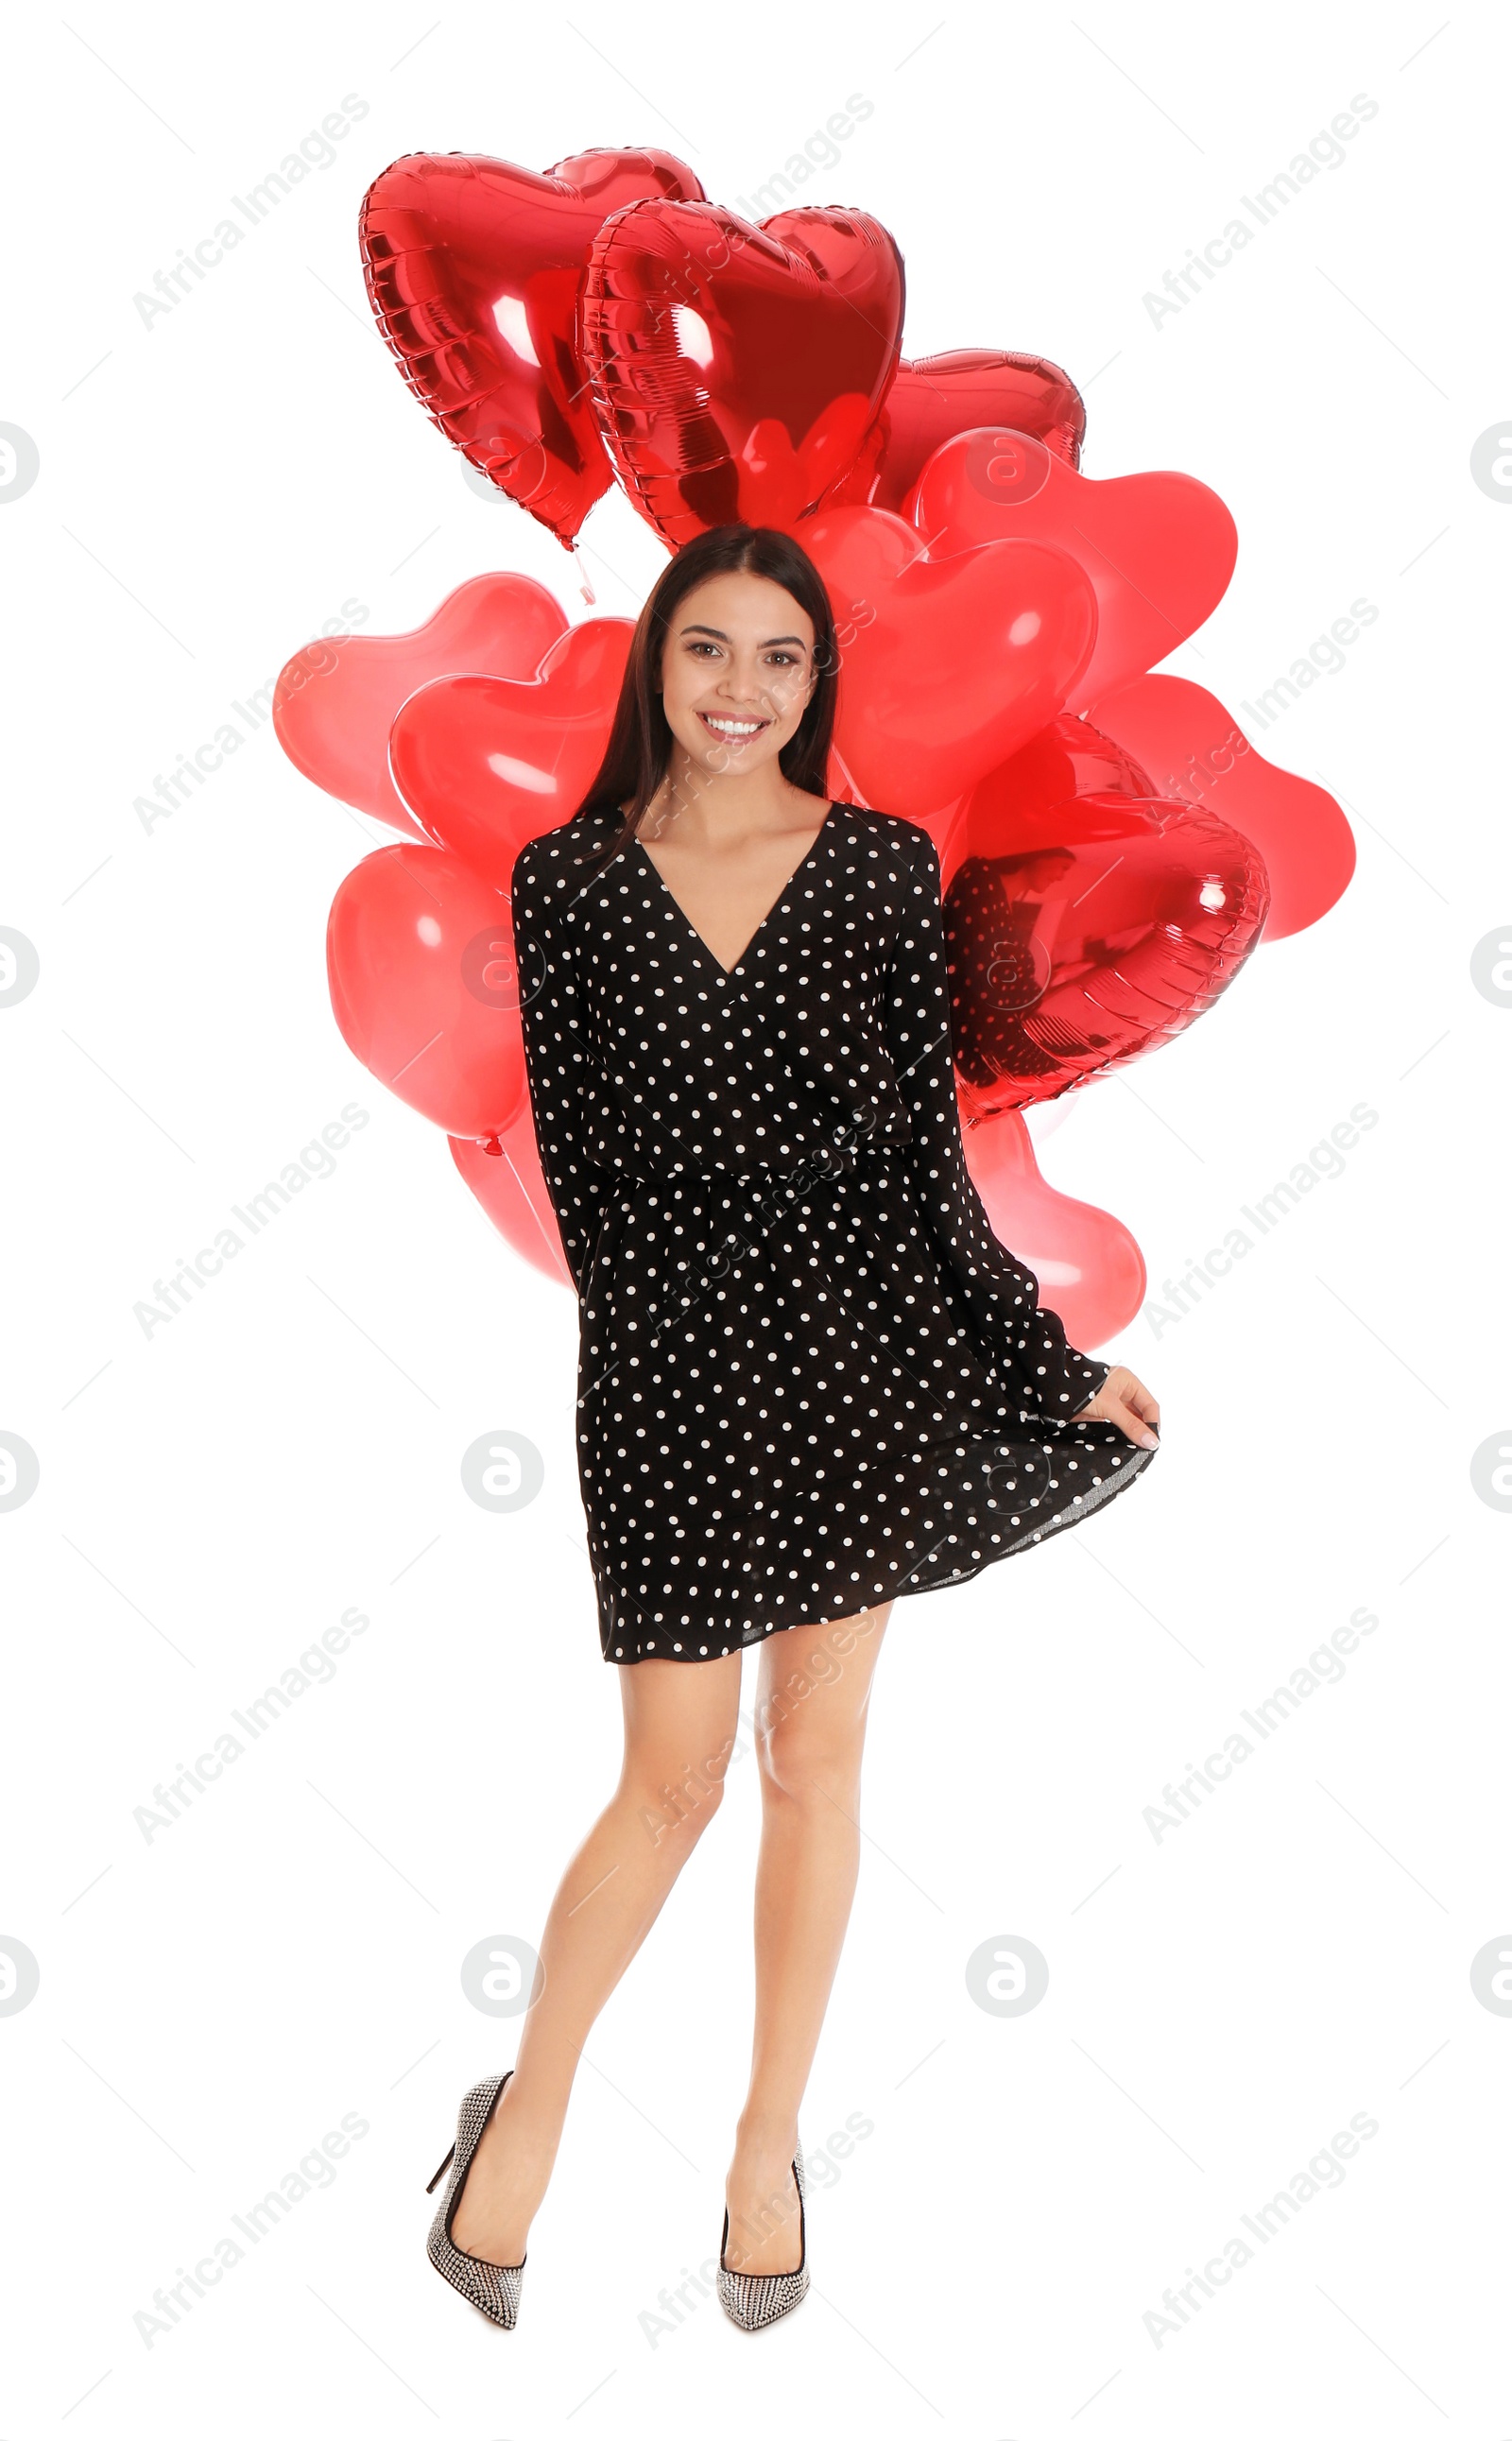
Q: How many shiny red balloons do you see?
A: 4